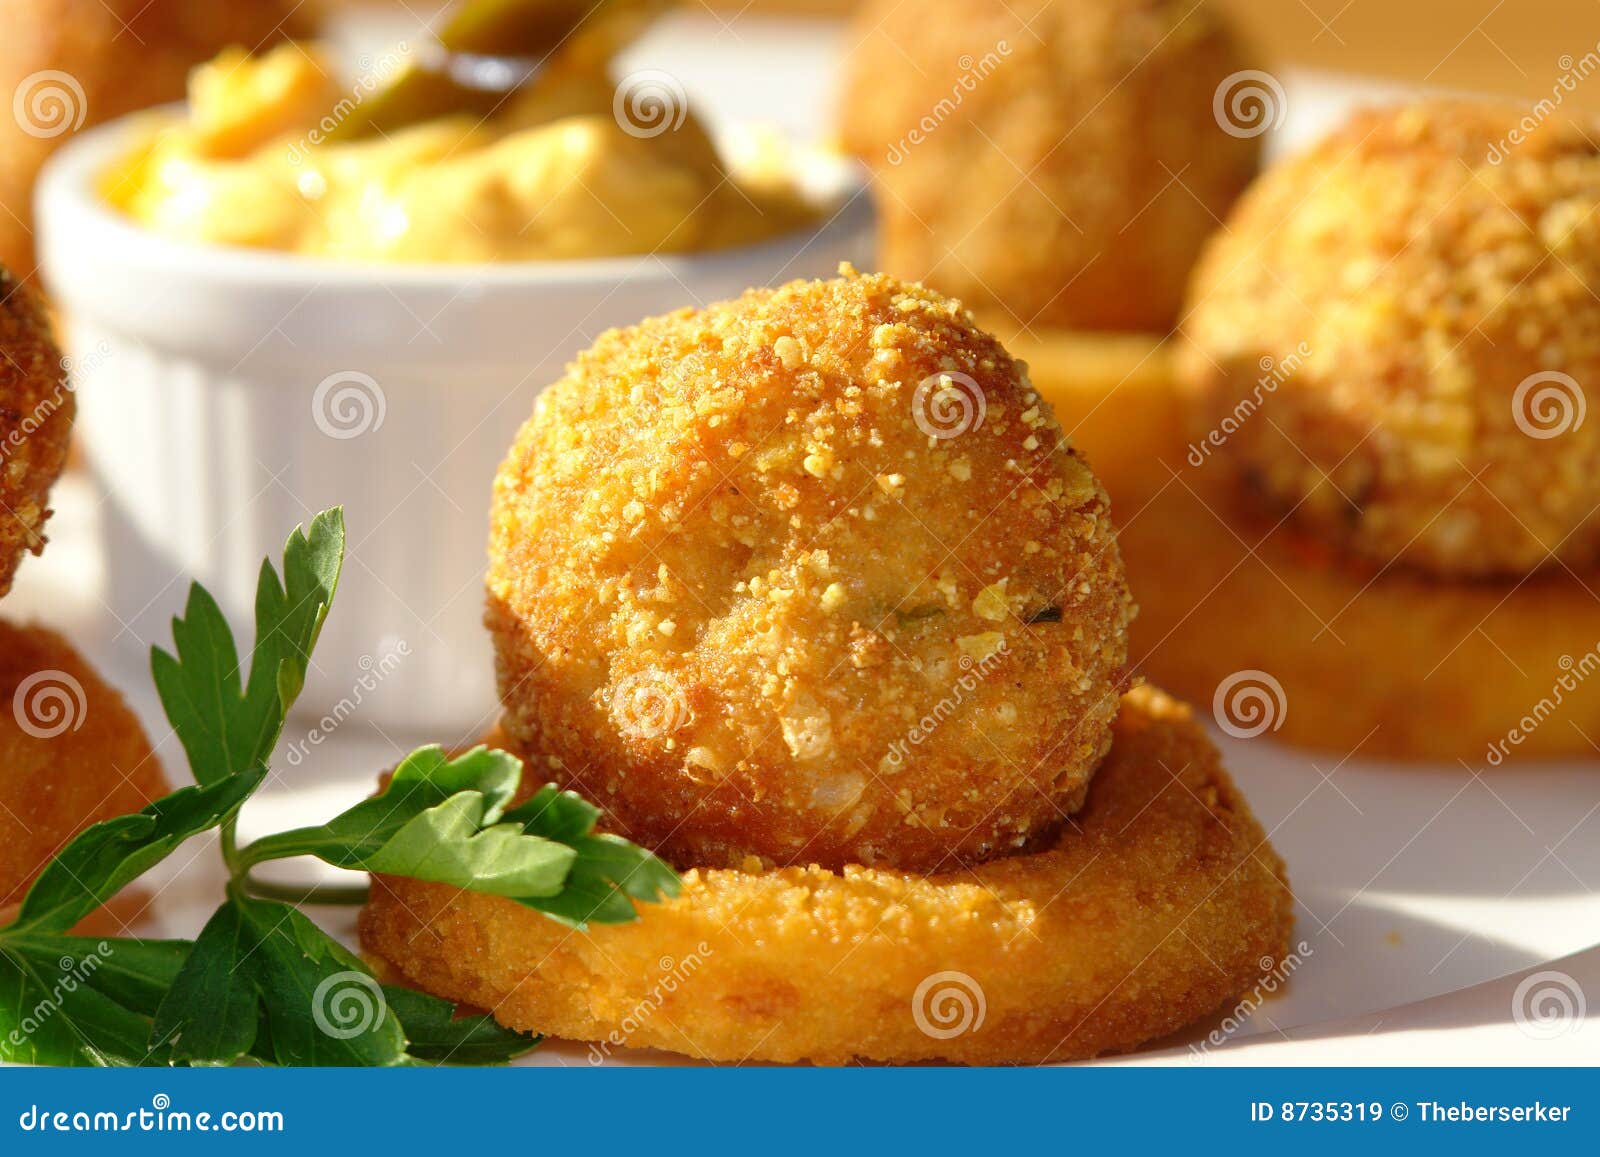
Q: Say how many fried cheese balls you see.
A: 5